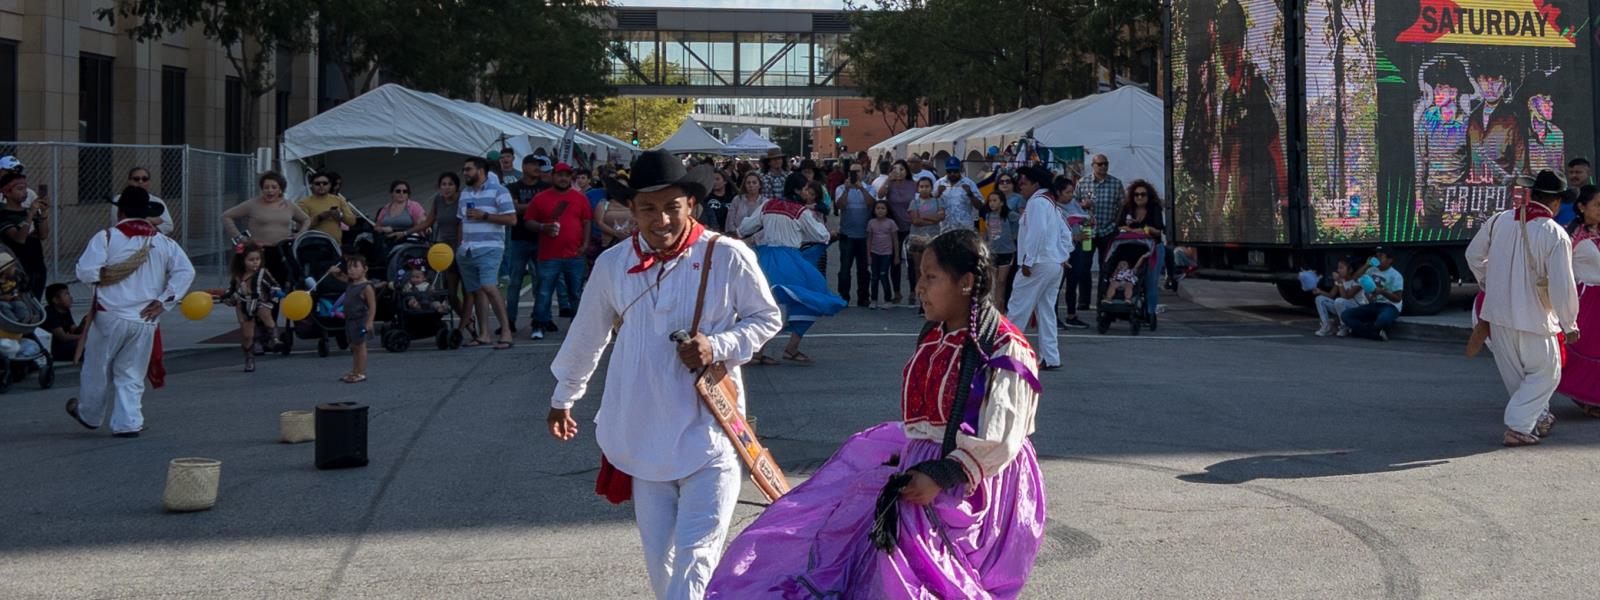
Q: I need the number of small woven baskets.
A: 2